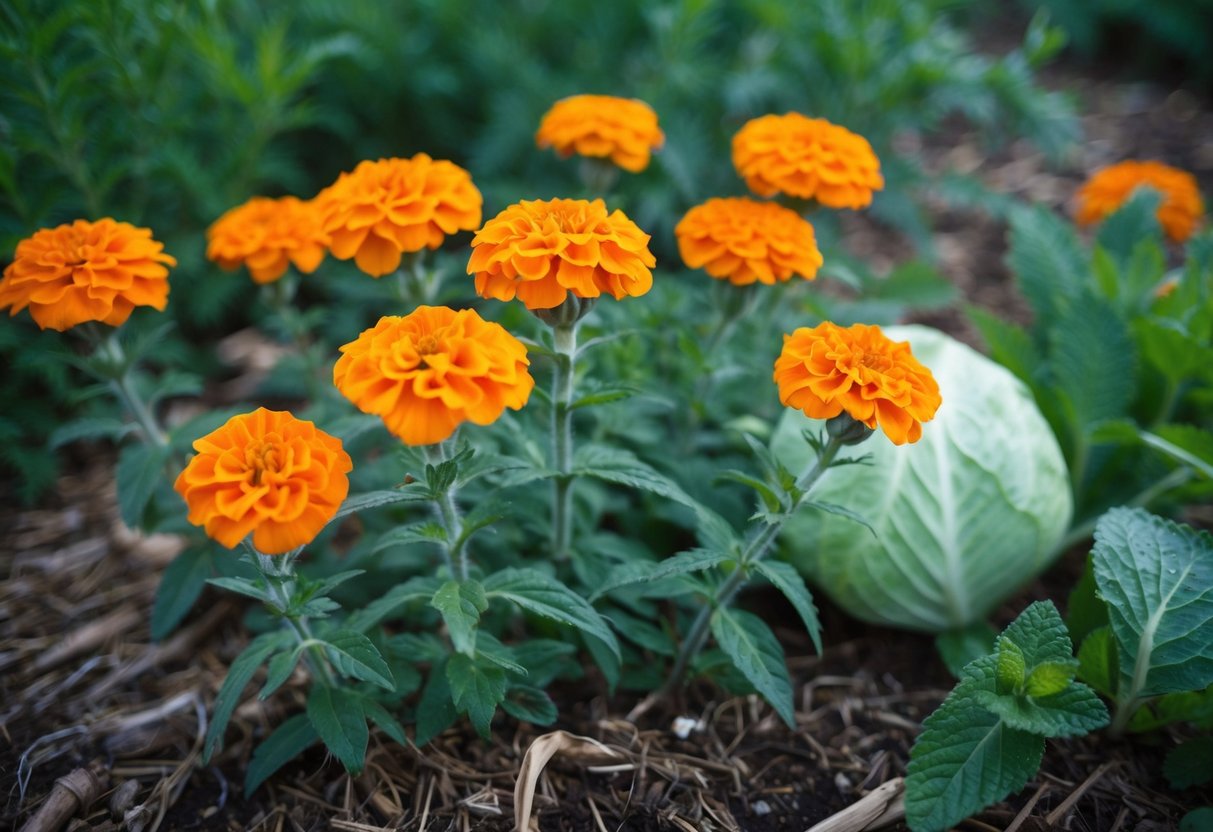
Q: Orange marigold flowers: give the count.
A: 11